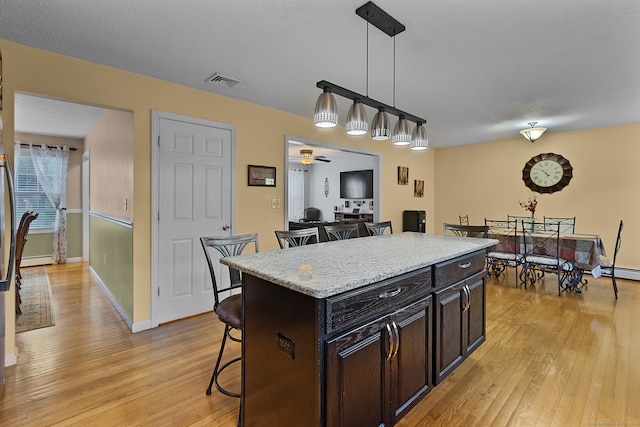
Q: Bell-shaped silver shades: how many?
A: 5